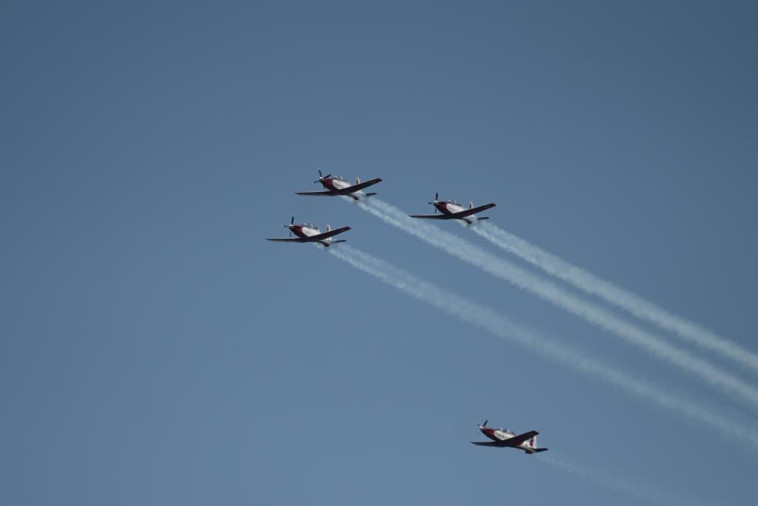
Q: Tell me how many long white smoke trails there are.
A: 3